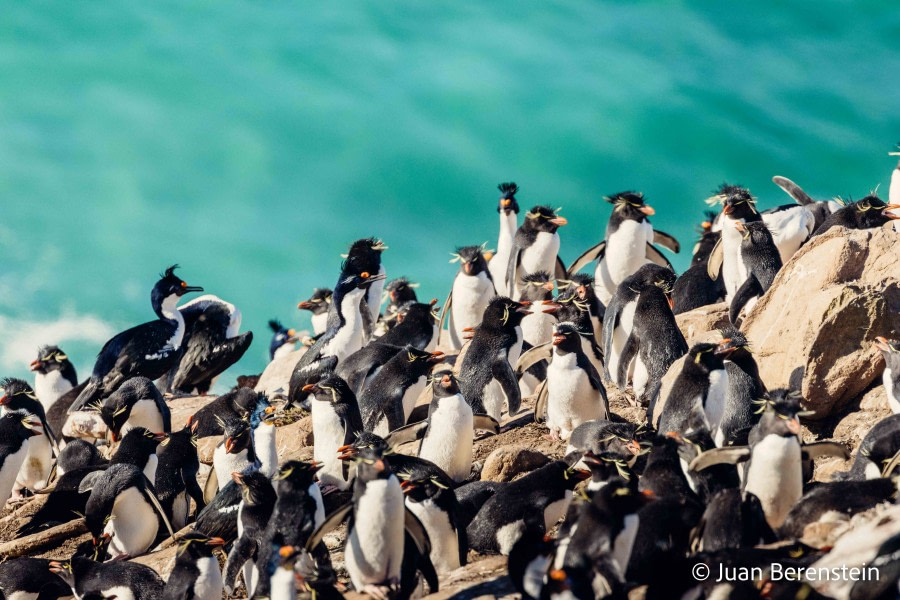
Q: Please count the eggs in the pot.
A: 0